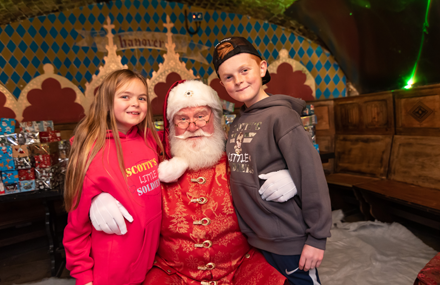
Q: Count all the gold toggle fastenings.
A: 6